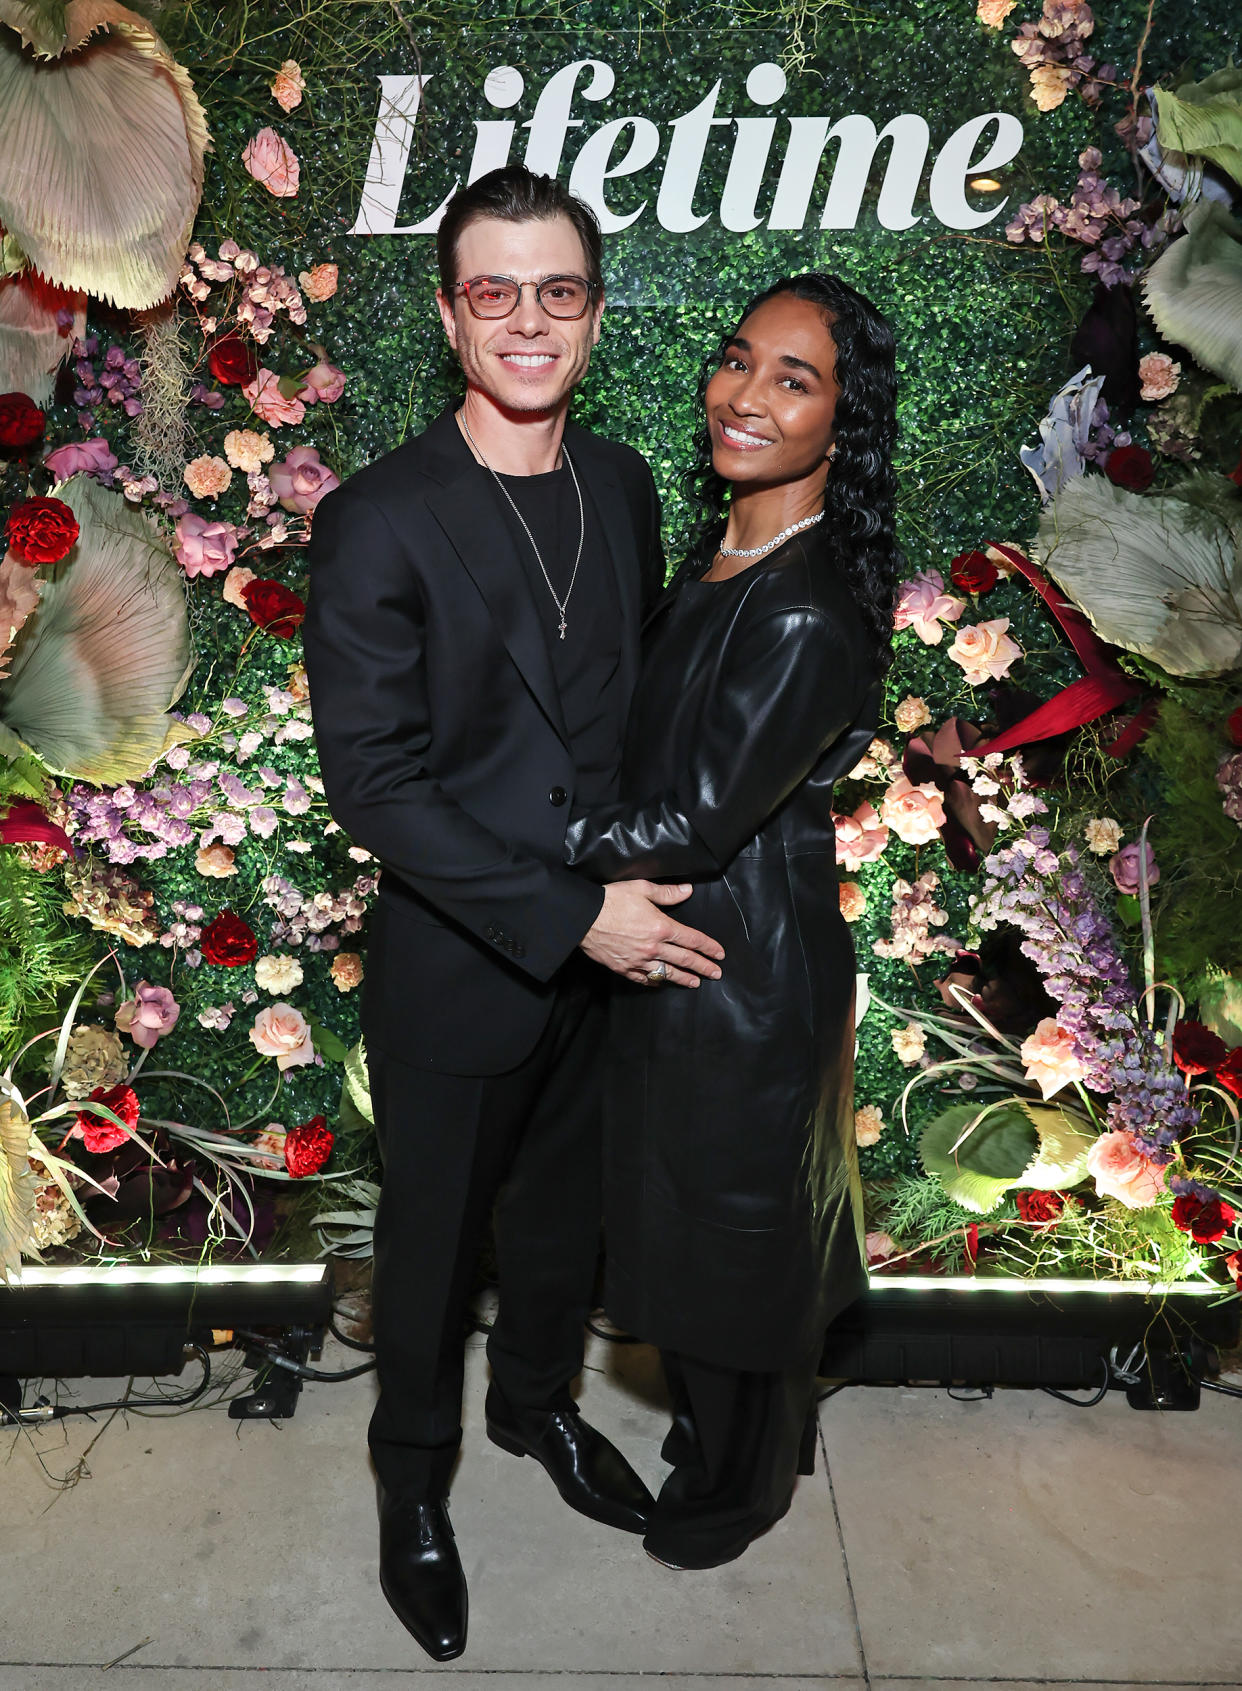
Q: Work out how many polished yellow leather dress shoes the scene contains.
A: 0